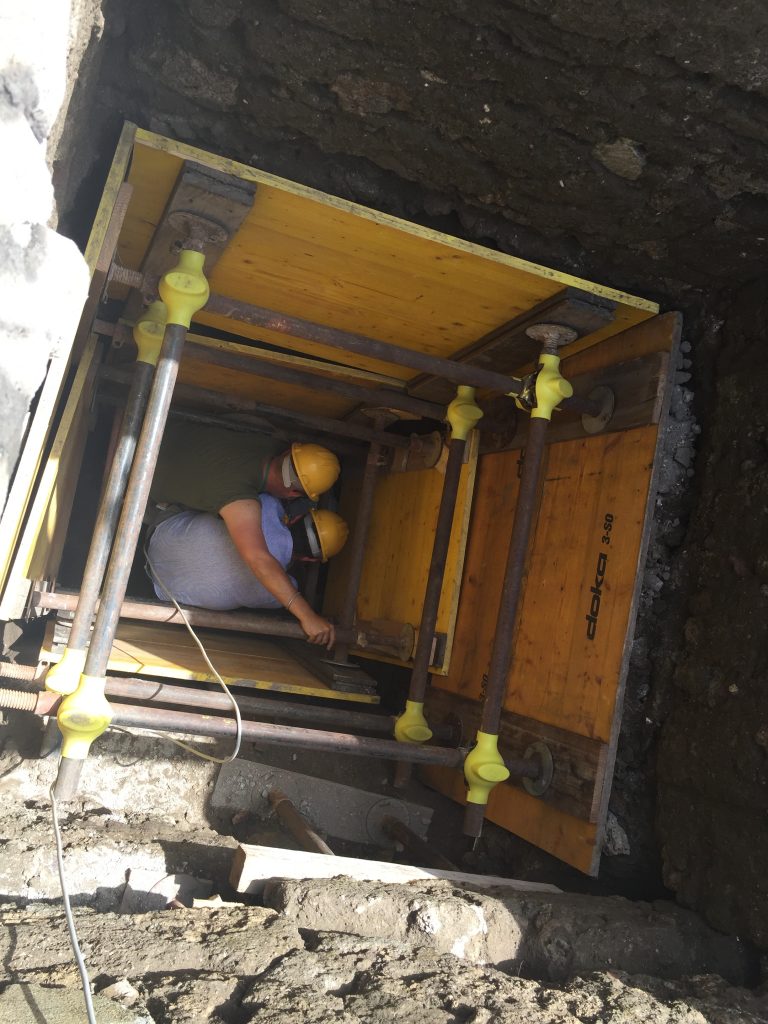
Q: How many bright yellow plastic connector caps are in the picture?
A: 8